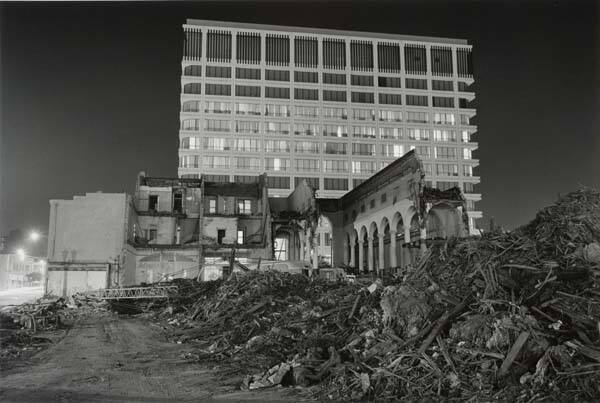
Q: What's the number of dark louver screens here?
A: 11